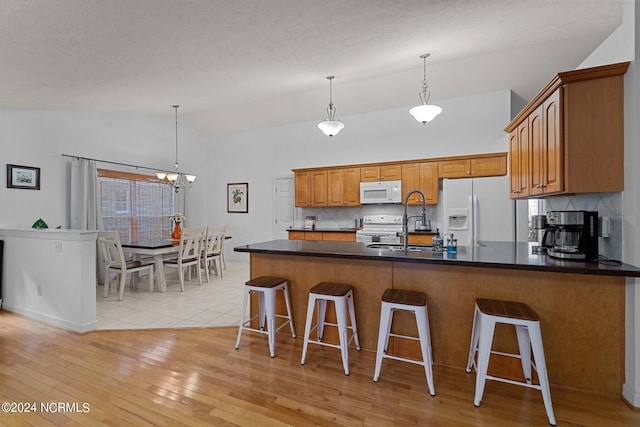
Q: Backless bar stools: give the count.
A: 4